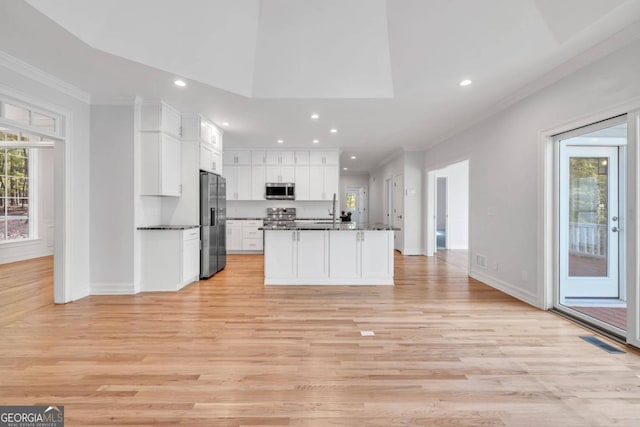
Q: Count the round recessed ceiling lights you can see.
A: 9